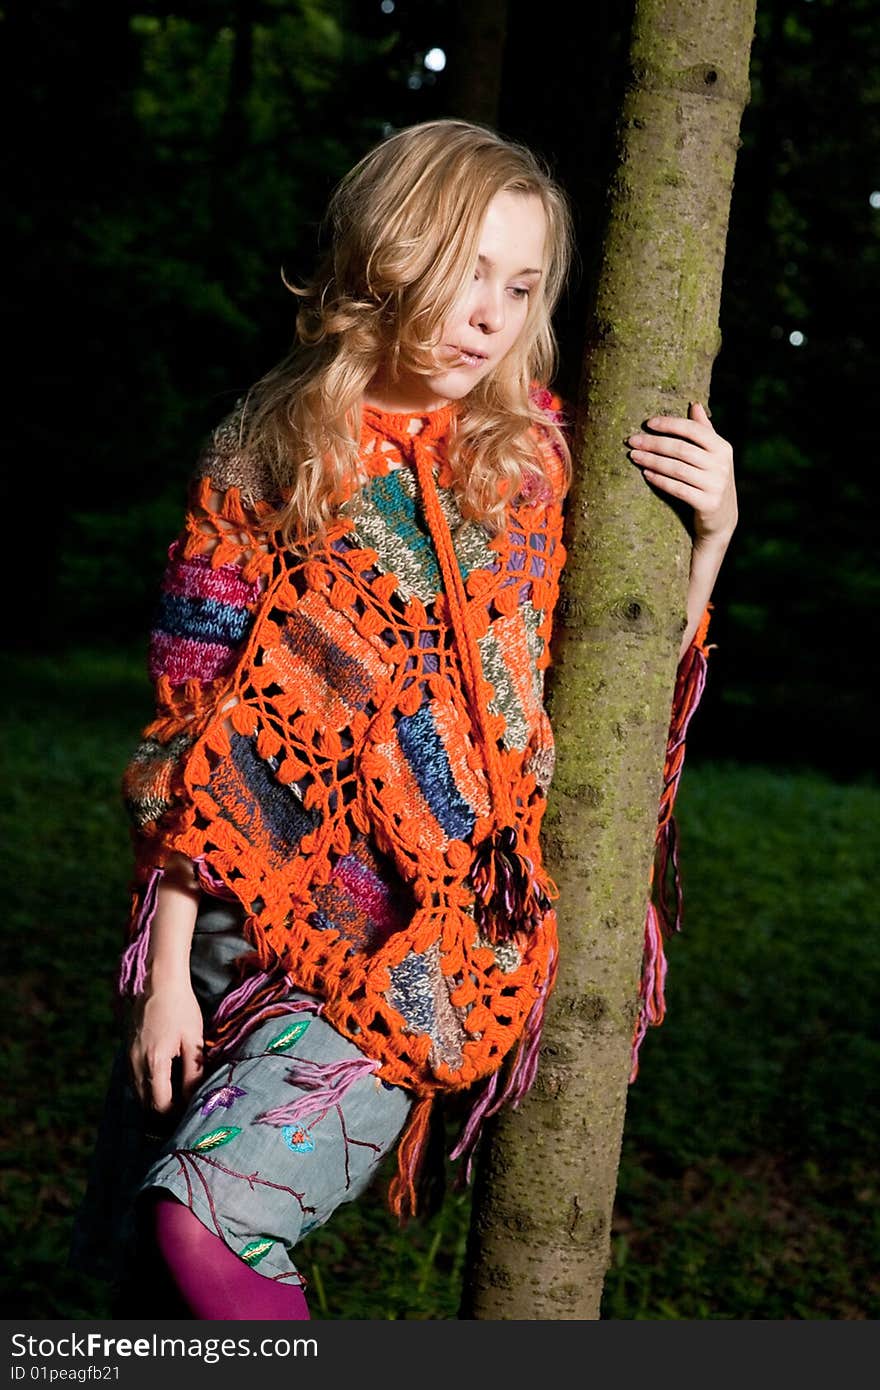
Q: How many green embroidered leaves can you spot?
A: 3